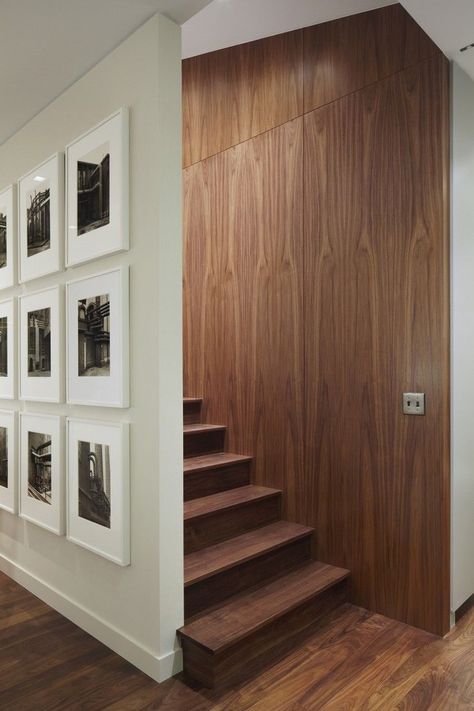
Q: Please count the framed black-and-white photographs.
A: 9